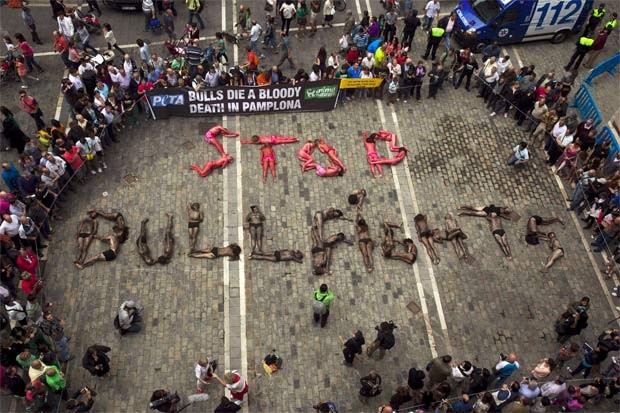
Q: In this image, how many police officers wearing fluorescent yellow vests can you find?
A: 4